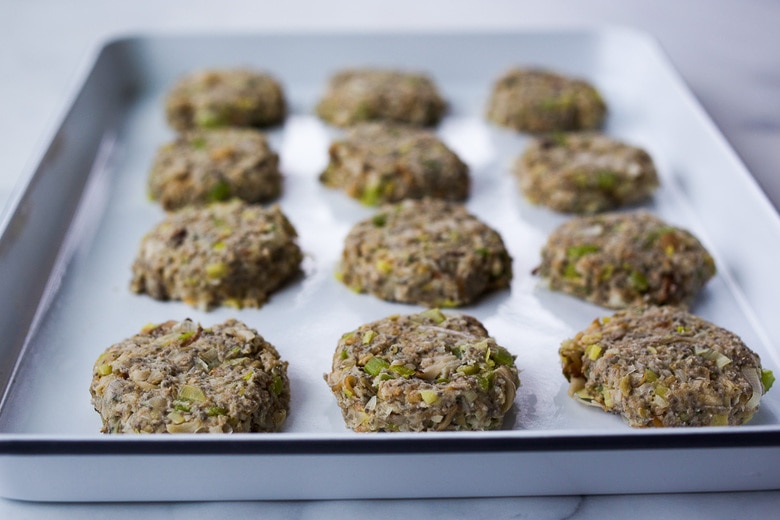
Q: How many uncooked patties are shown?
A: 12